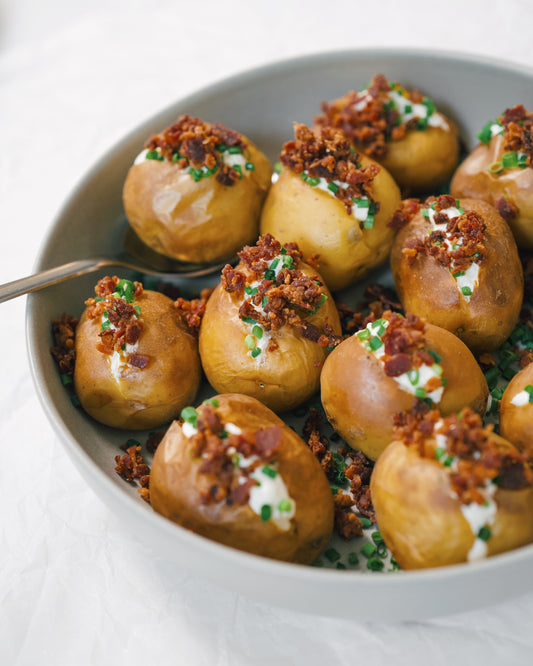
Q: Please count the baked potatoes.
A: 11